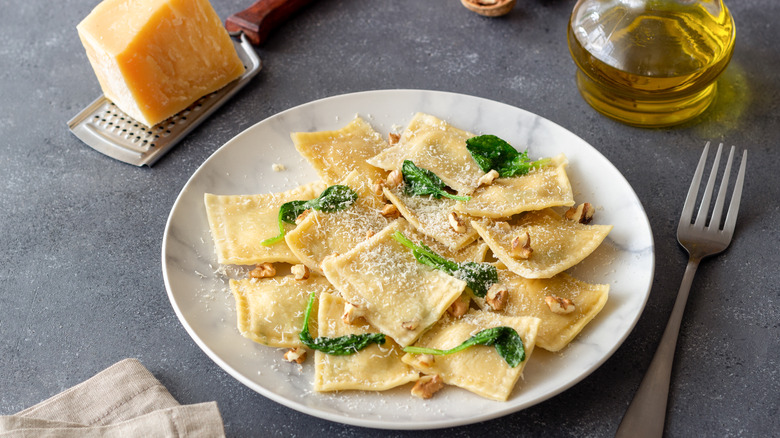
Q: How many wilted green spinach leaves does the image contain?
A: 6